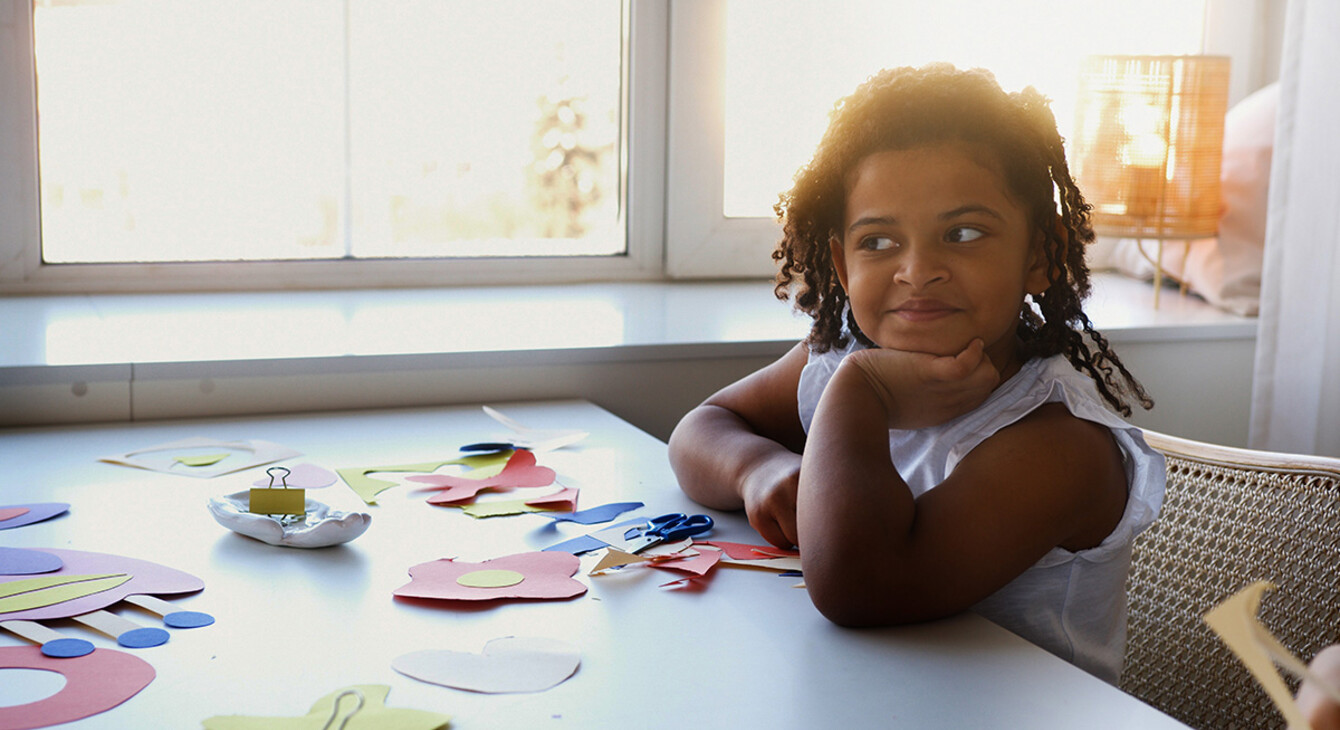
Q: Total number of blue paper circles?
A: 3